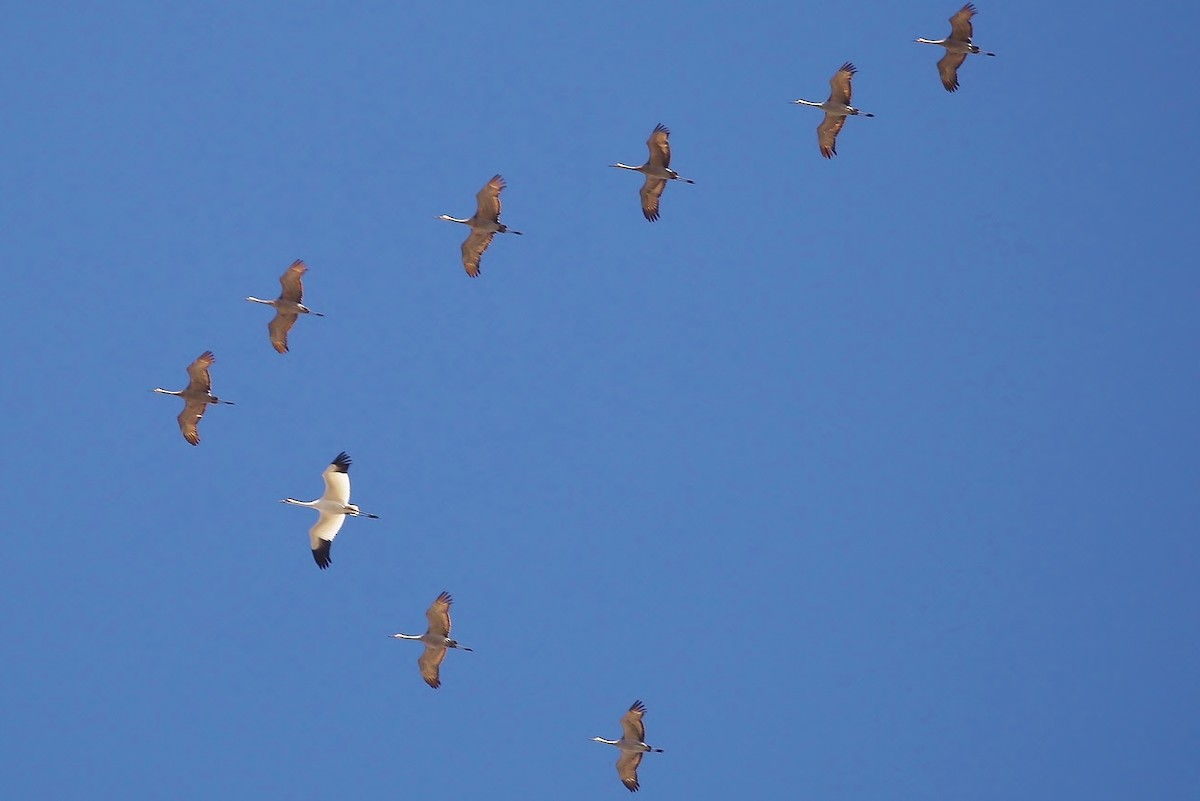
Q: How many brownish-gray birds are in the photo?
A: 8